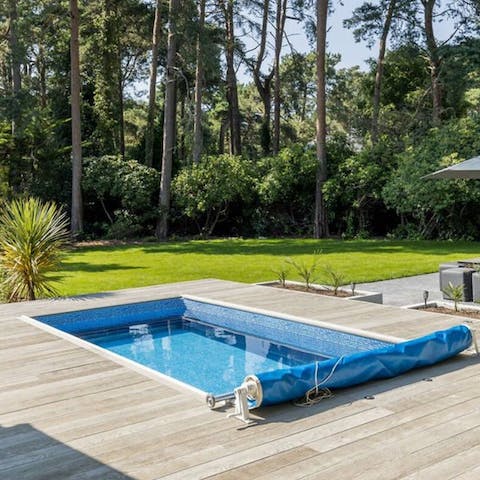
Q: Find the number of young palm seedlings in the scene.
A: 4